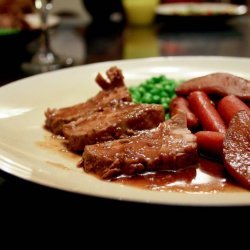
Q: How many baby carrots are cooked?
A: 4